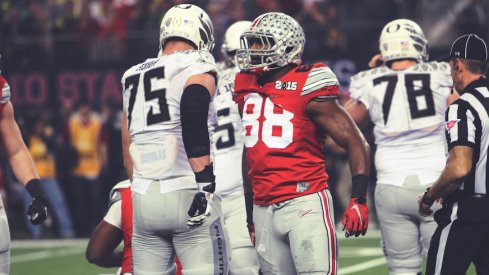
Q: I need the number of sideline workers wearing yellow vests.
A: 2